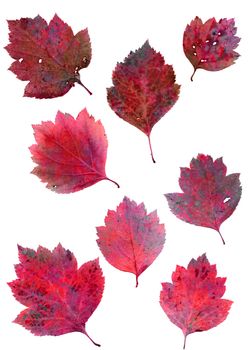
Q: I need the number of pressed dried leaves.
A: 8